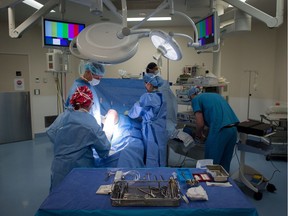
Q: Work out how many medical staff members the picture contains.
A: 5